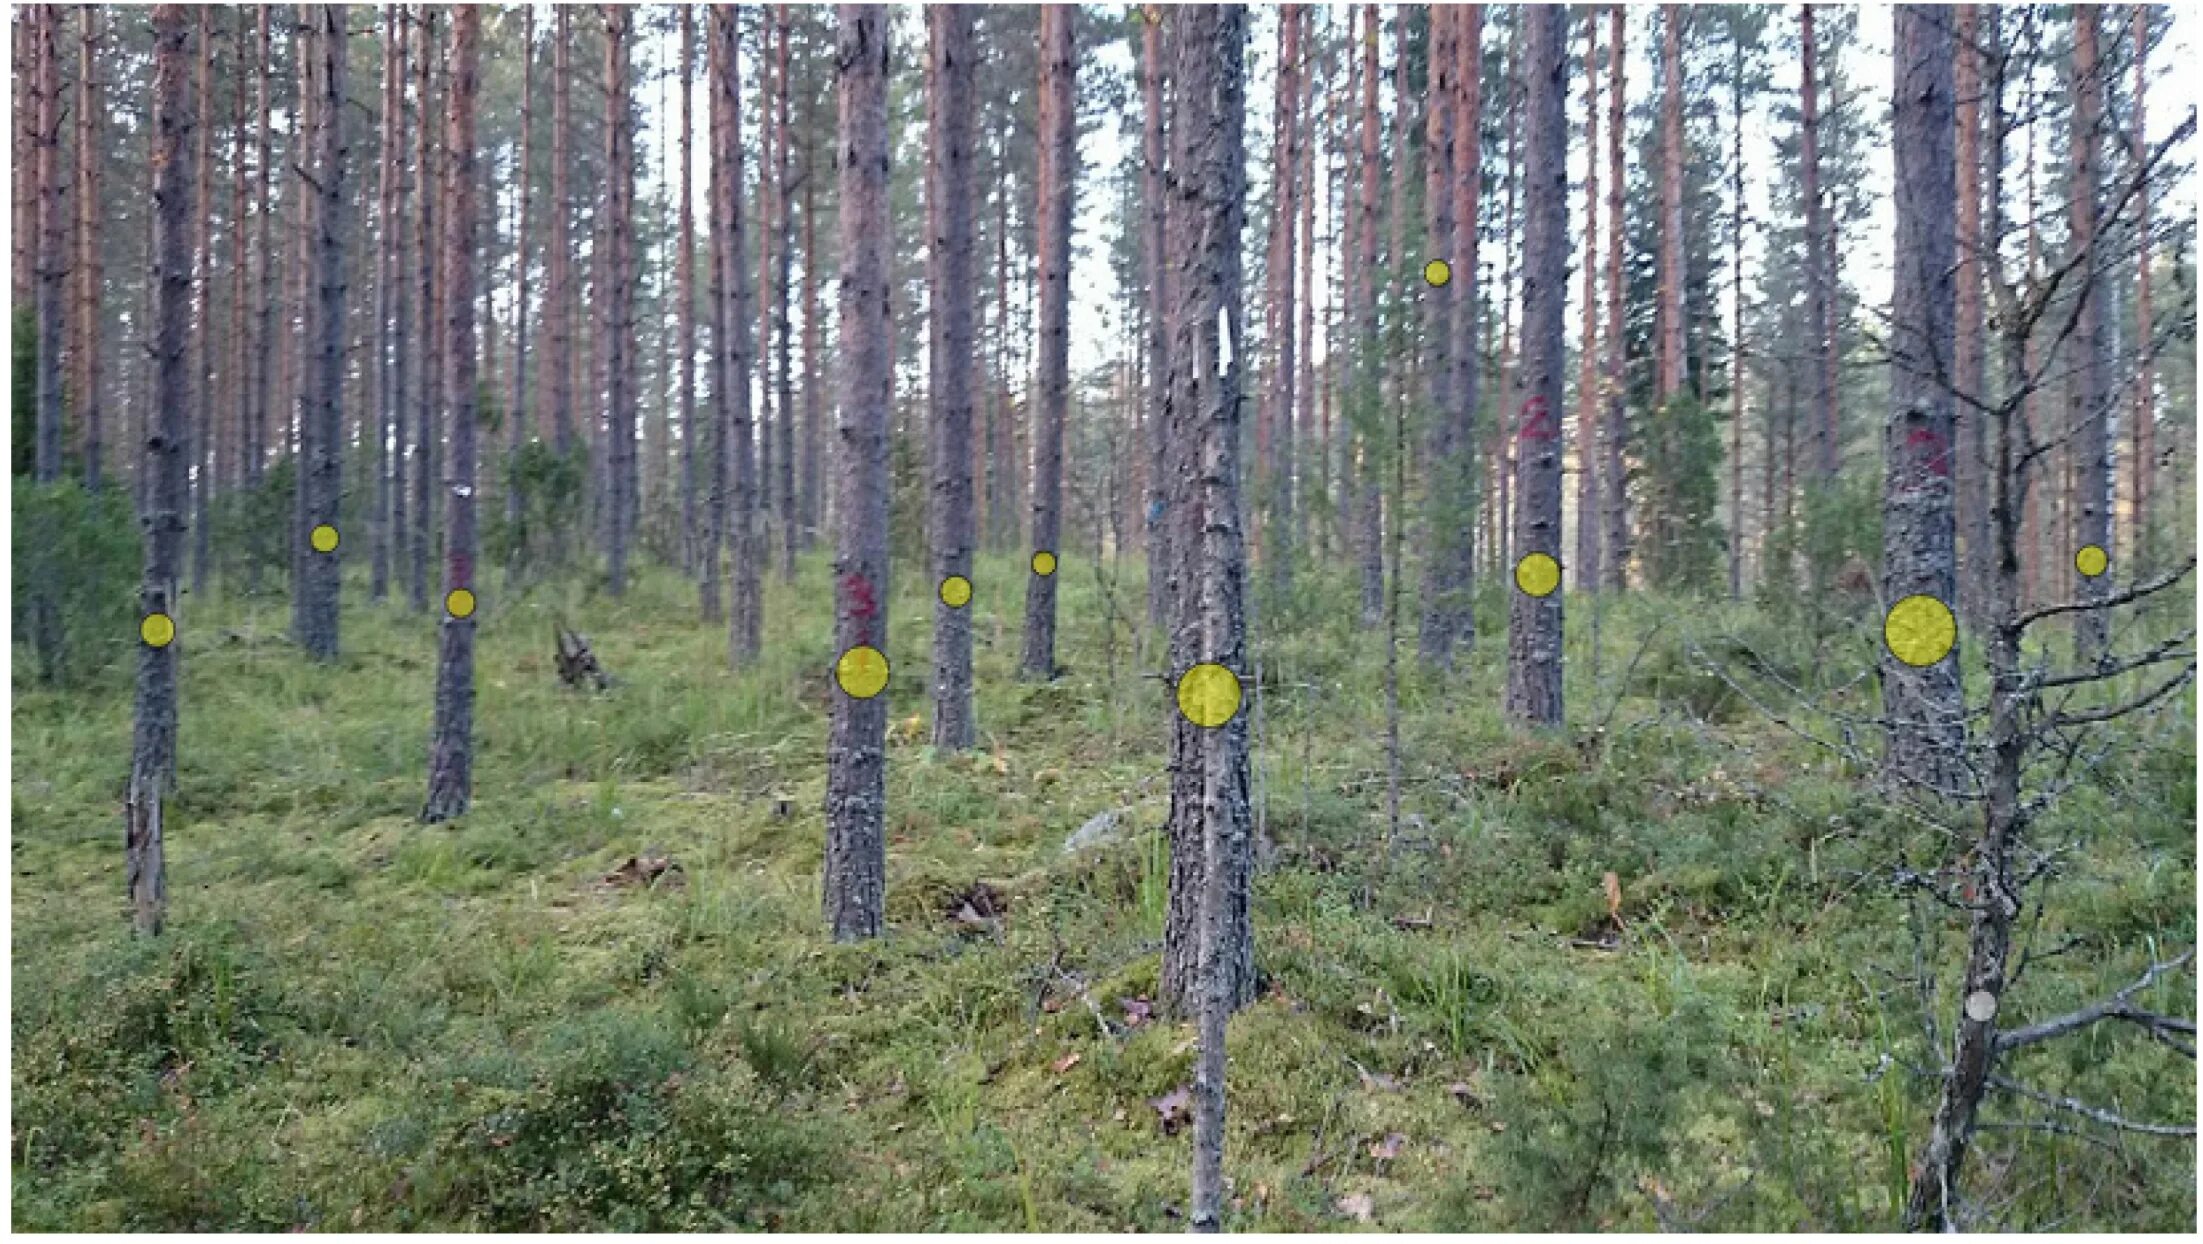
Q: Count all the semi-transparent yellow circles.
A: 11